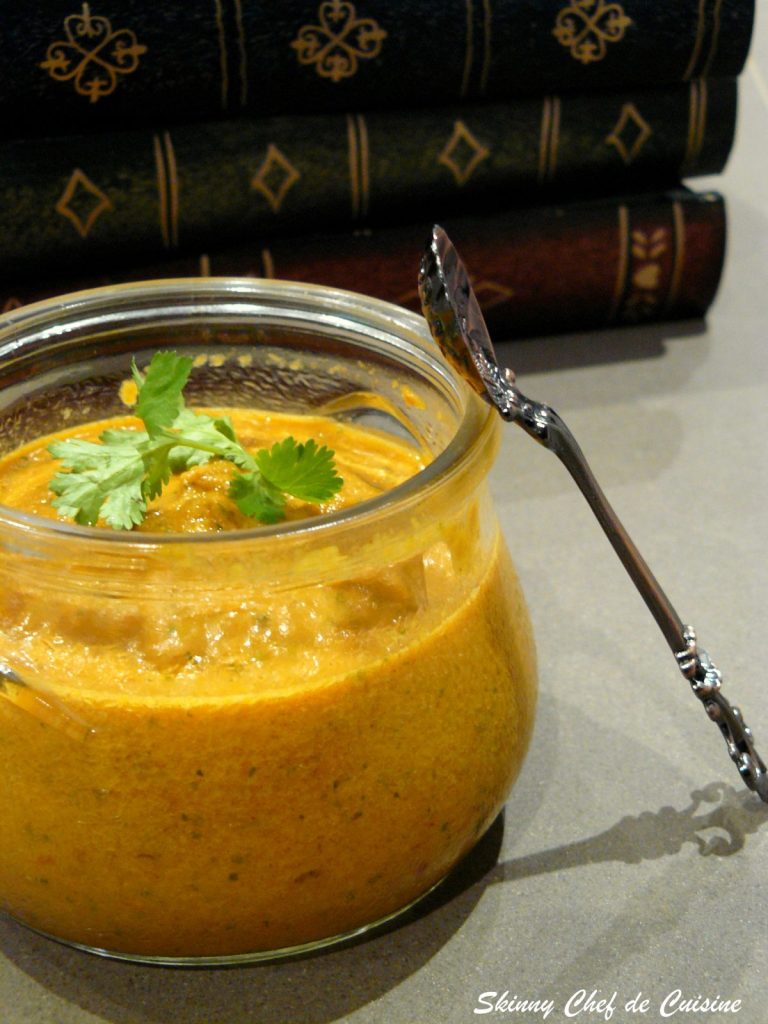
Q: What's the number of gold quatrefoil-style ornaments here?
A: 3